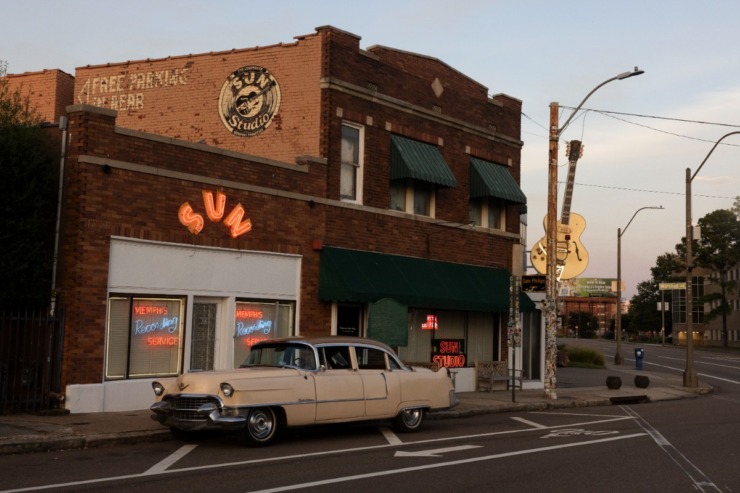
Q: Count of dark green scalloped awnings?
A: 3